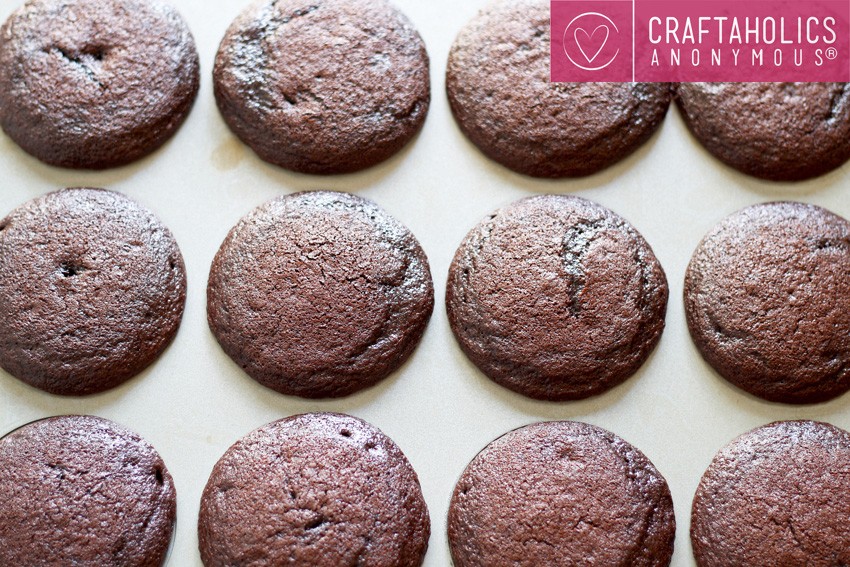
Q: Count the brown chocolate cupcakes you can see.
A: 12